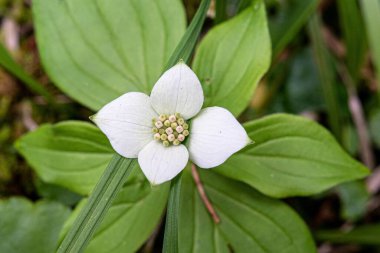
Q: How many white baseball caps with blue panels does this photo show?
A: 0